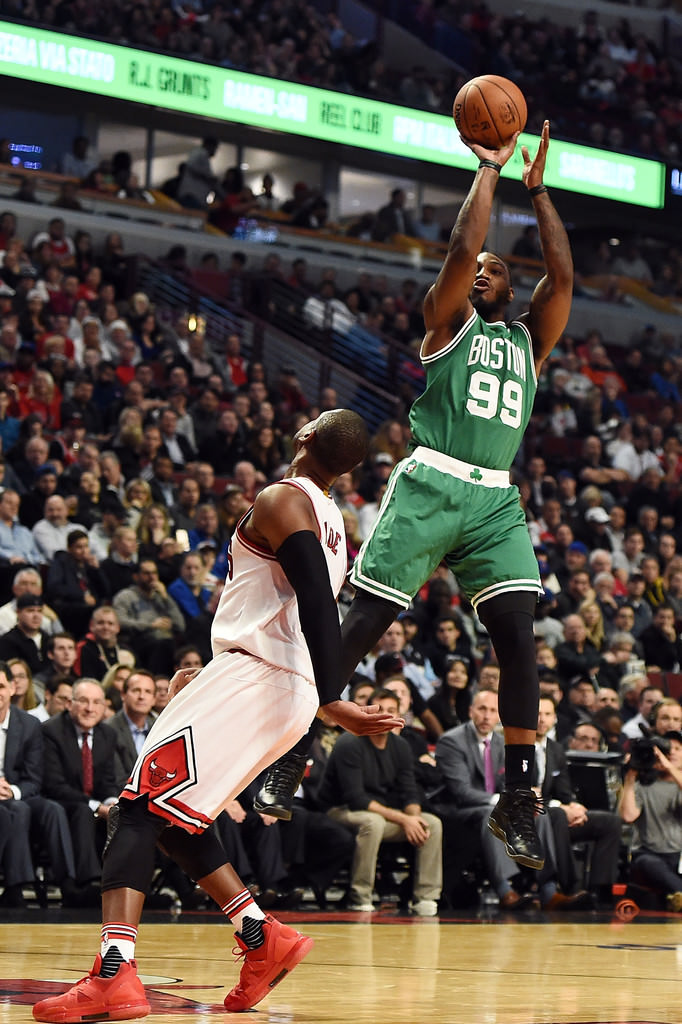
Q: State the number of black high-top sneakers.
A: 2